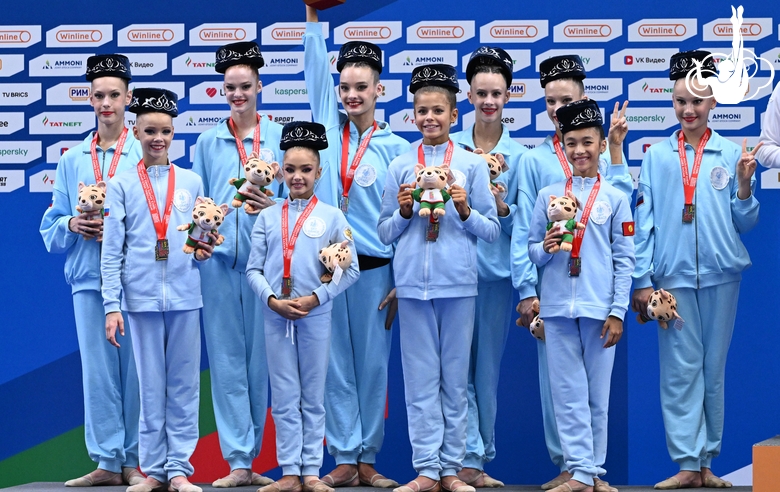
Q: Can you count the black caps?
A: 10